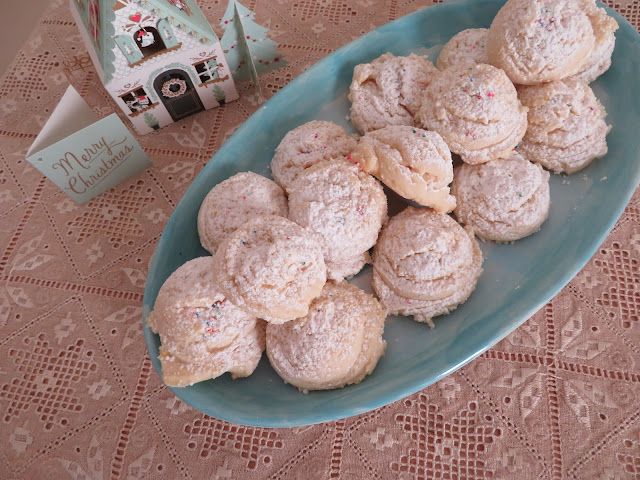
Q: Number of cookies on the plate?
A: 15